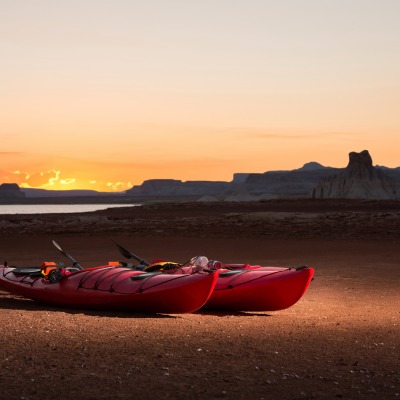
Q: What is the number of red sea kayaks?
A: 2